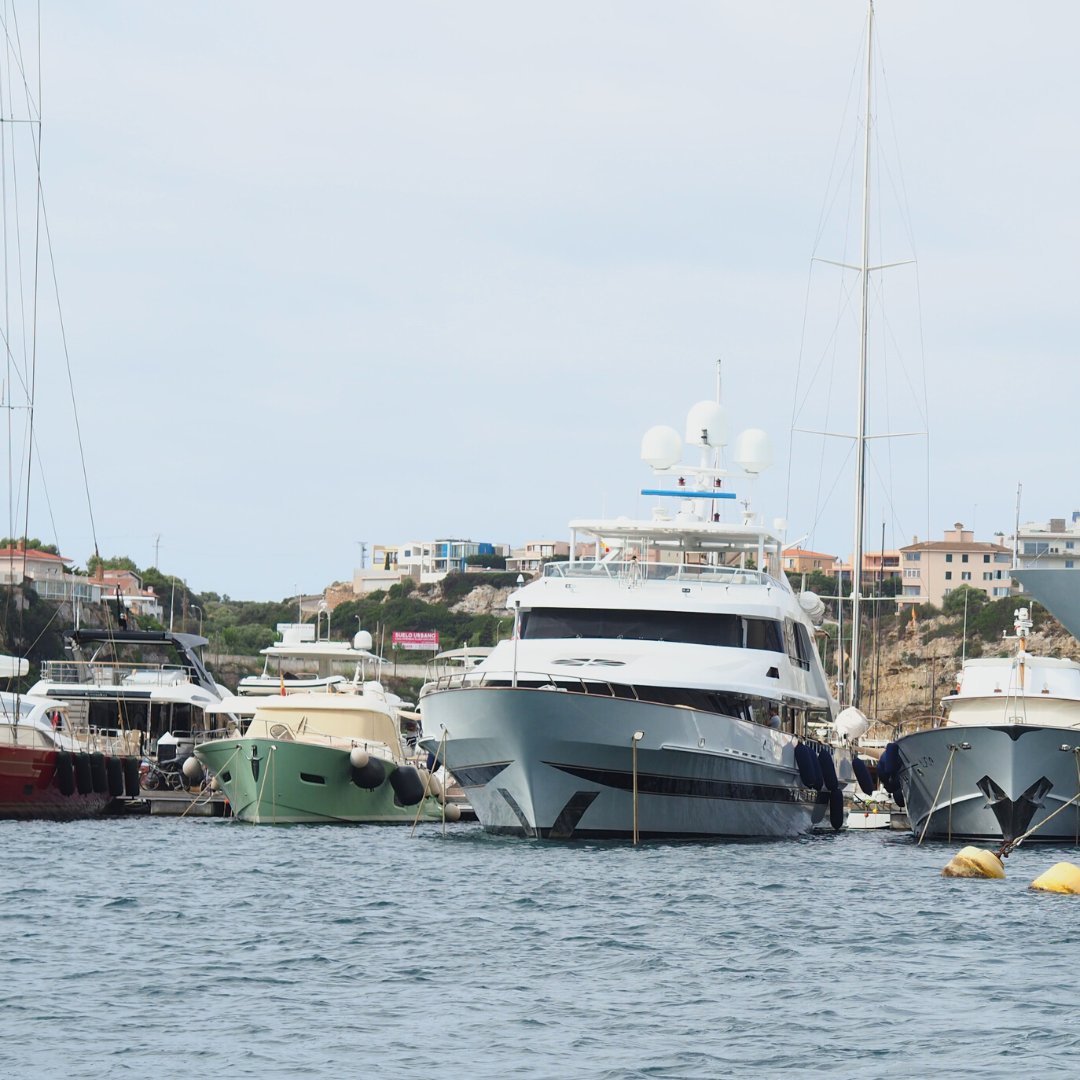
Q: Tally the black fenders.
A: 7